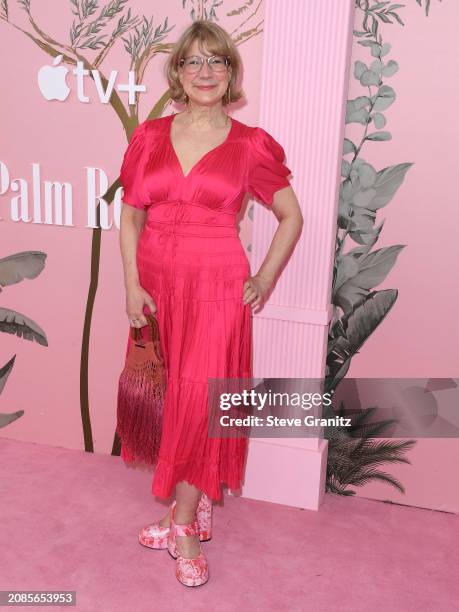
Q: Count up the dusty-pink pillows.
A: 0